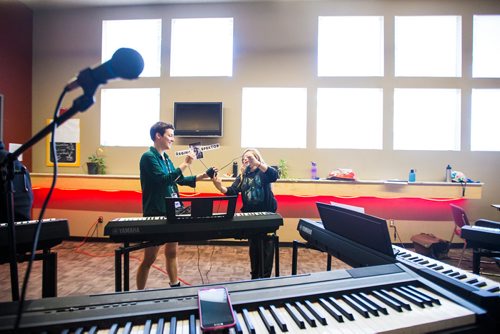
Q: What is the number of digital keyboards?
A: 5